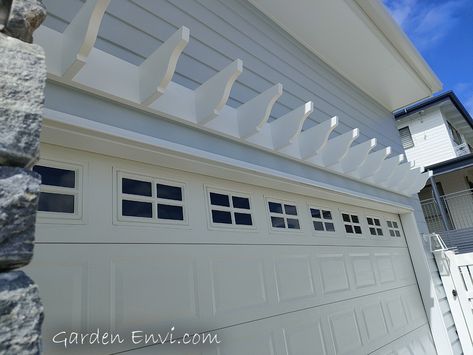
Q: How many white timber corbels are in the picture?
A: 13